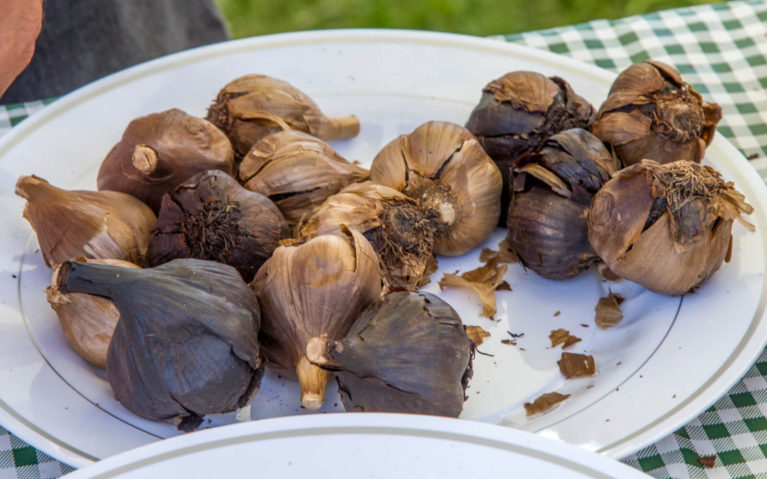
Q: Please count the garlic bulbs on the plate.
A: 15